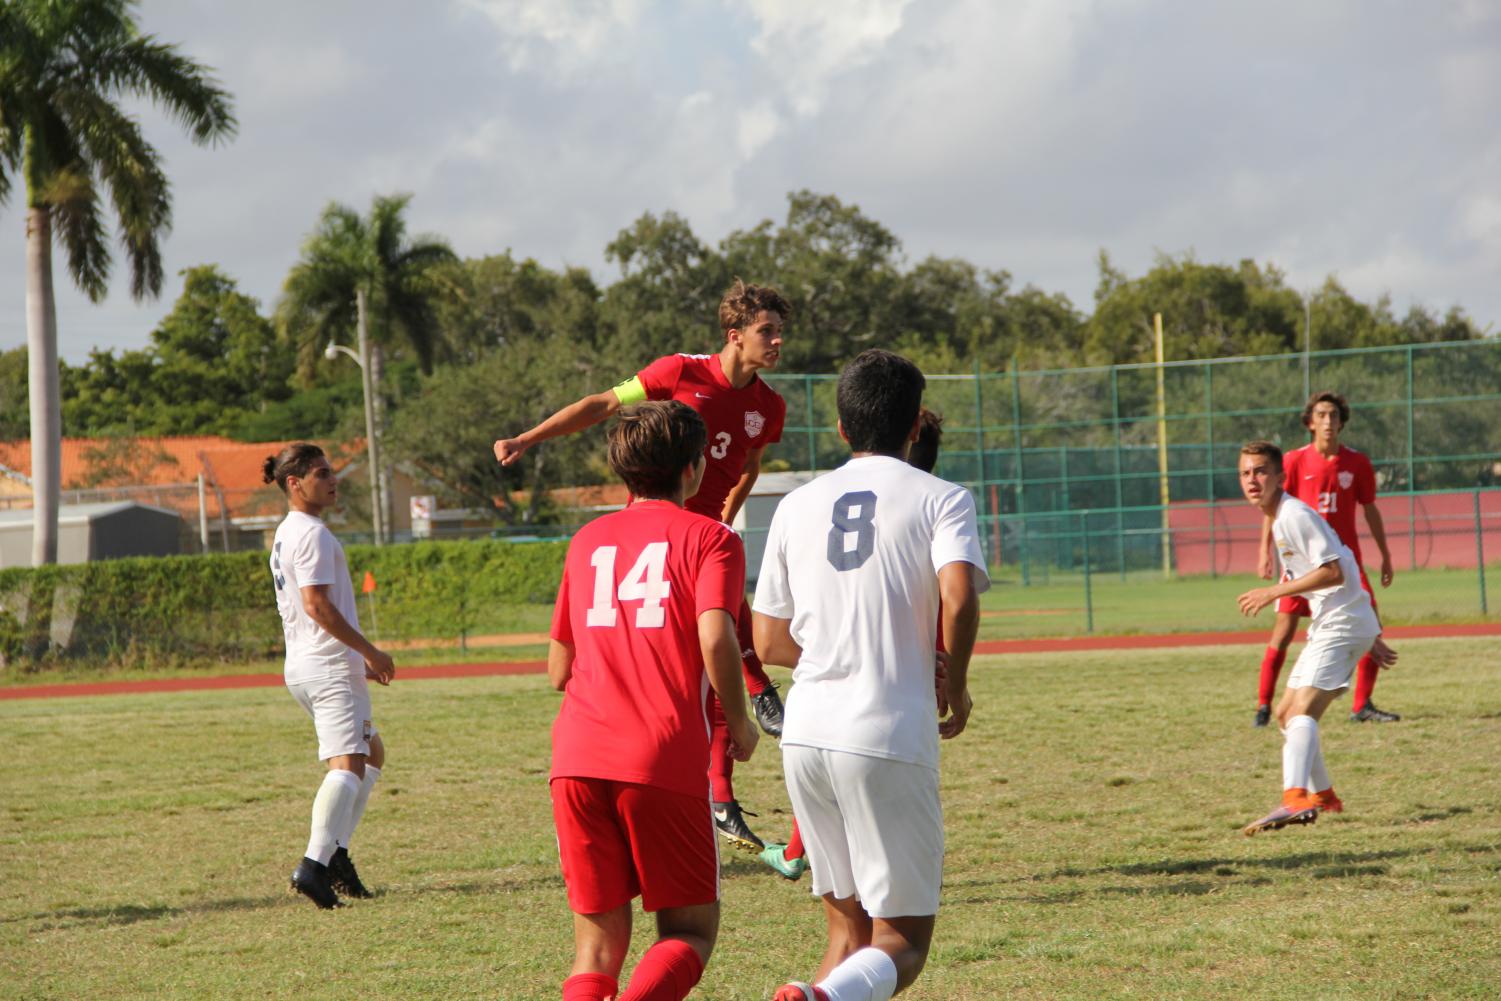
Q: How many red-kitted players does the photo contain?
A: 4